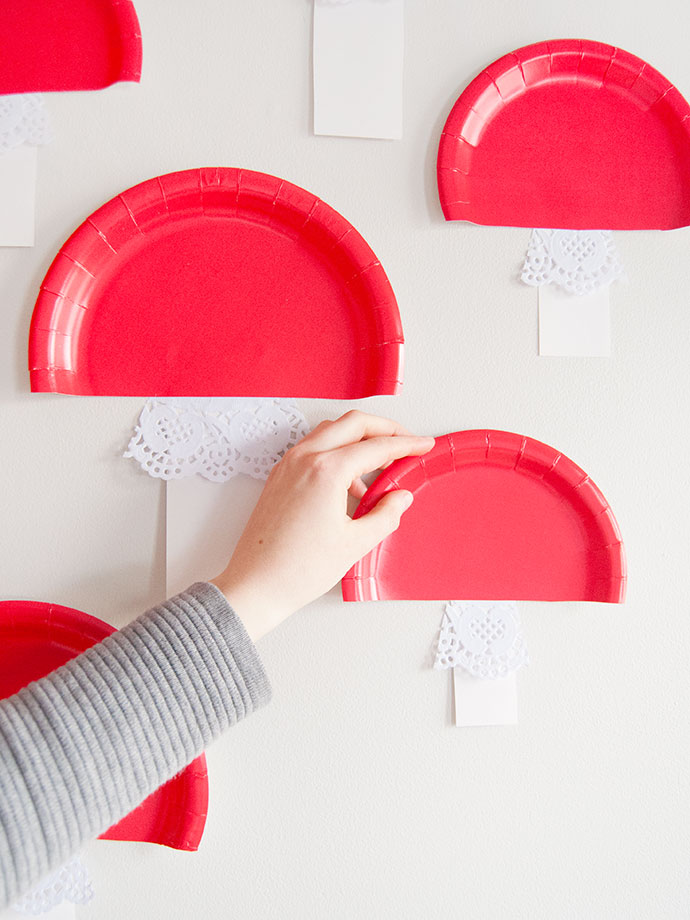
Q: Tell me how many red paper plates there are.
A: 5